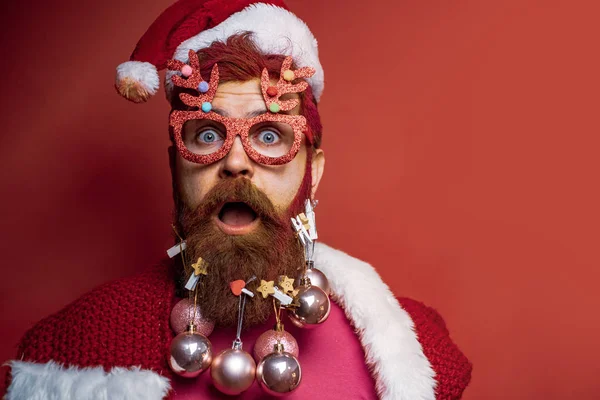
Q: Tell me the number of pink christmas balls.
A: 2